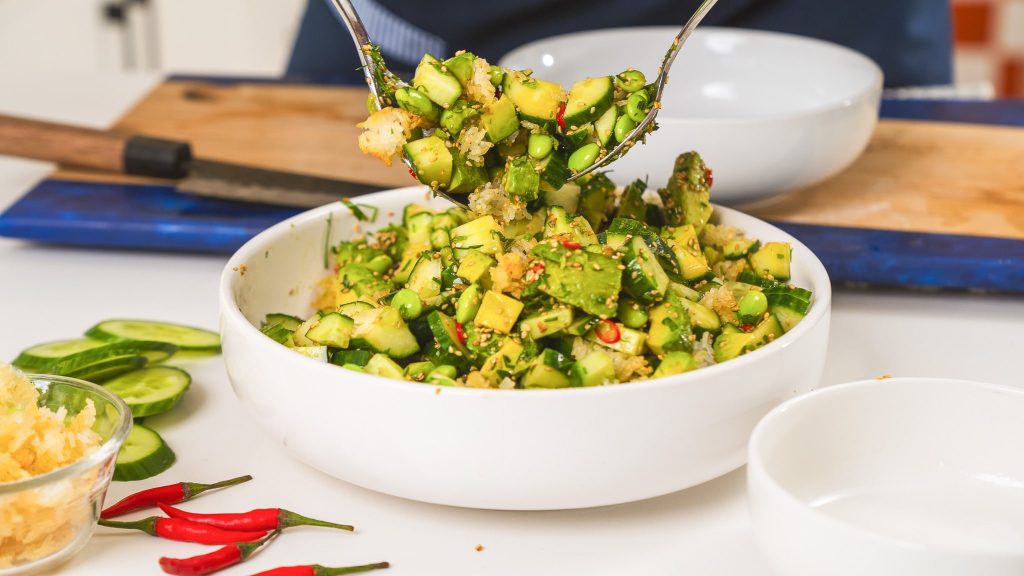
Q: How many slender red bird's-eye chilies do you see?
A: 5